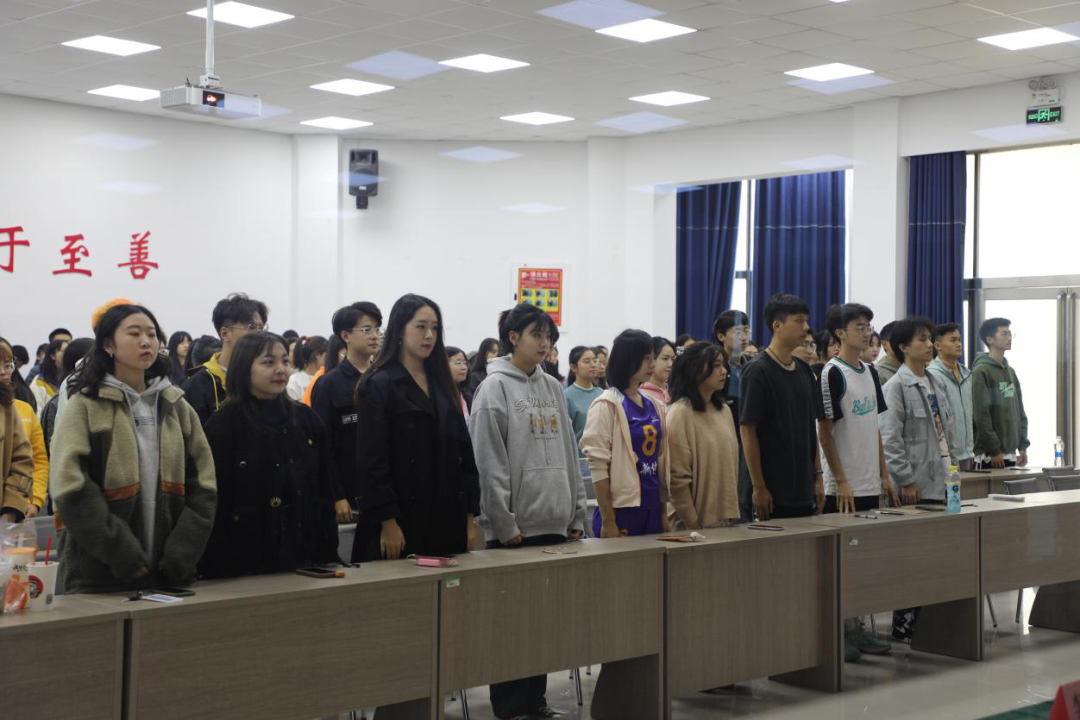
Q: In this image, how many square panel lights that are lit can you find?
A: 11